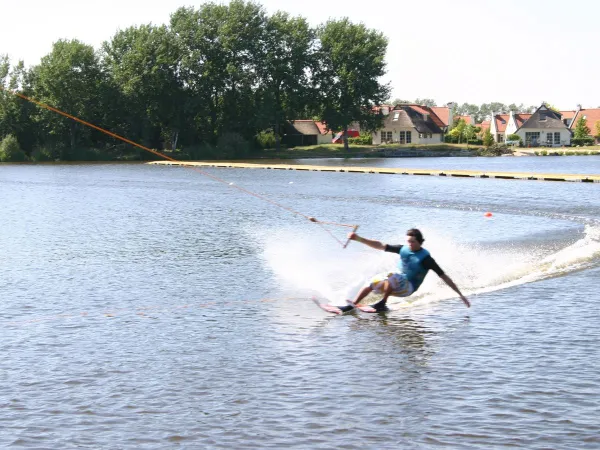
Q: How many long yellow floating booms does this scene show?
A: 1